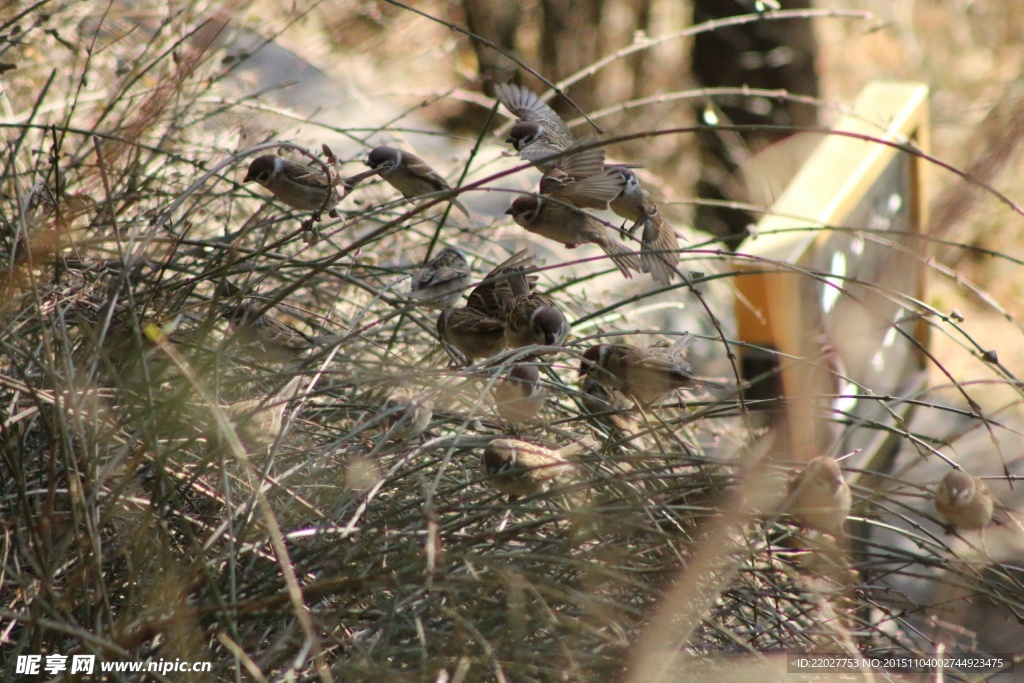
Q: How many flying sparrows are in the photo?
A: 3